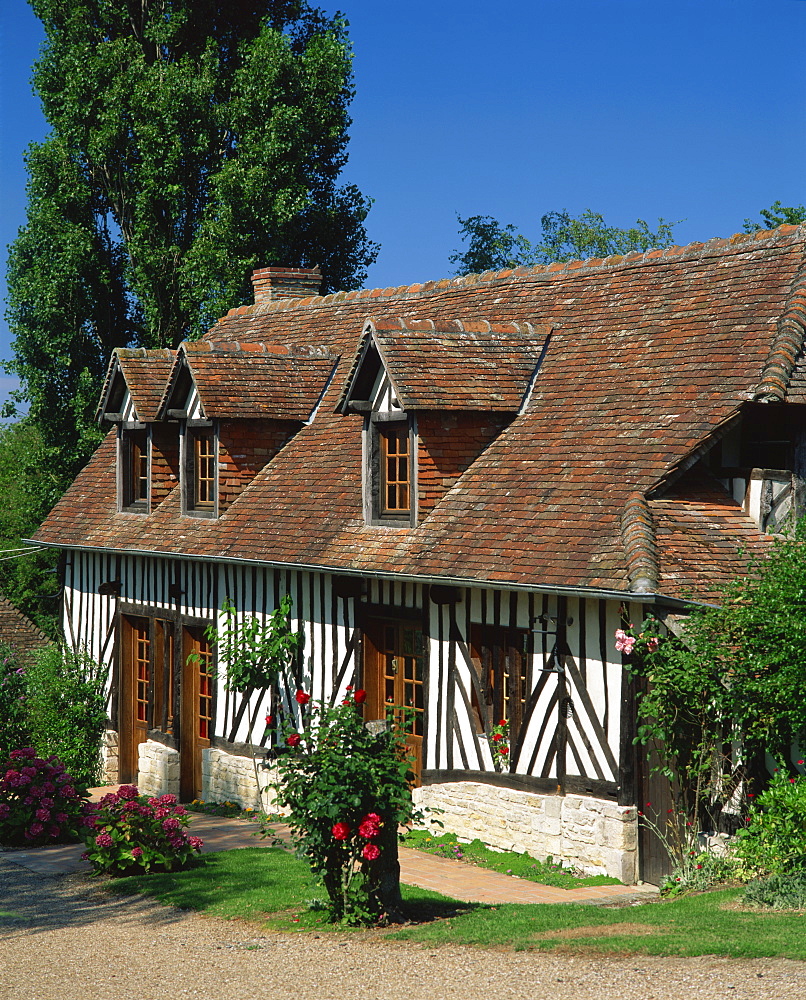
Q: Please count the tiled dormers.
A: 3